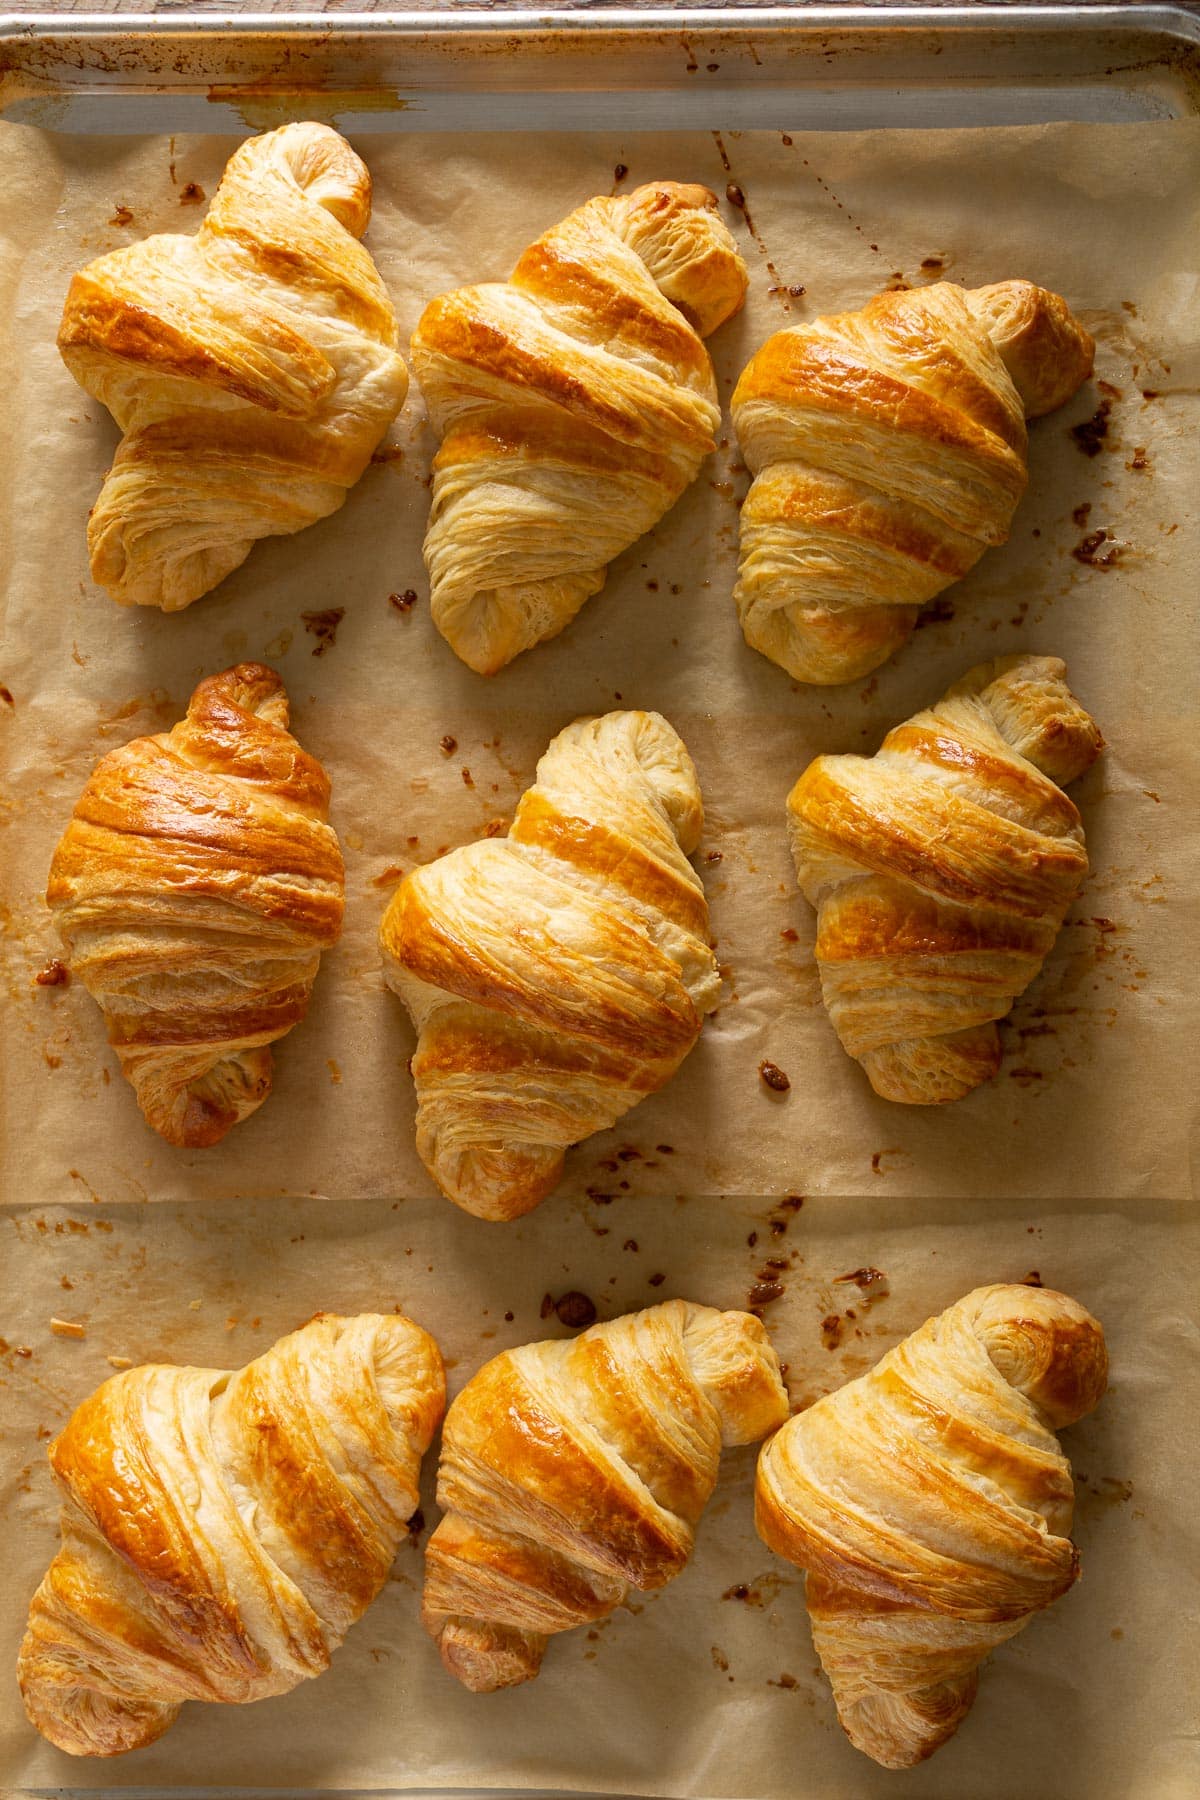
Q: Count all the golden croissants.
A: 9